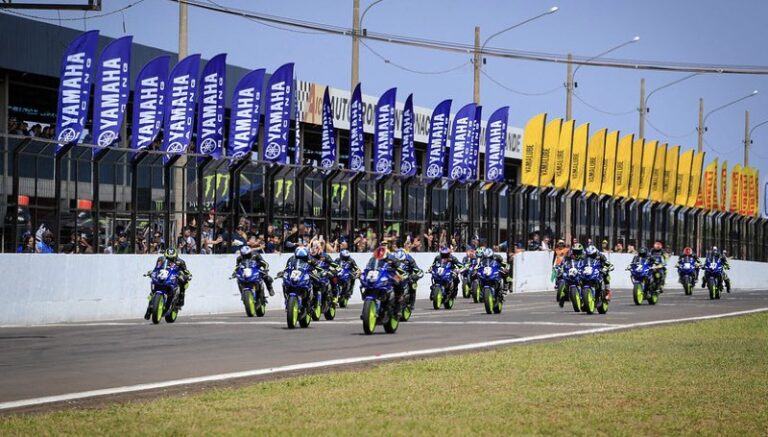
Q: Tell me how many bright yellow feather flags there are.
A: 13